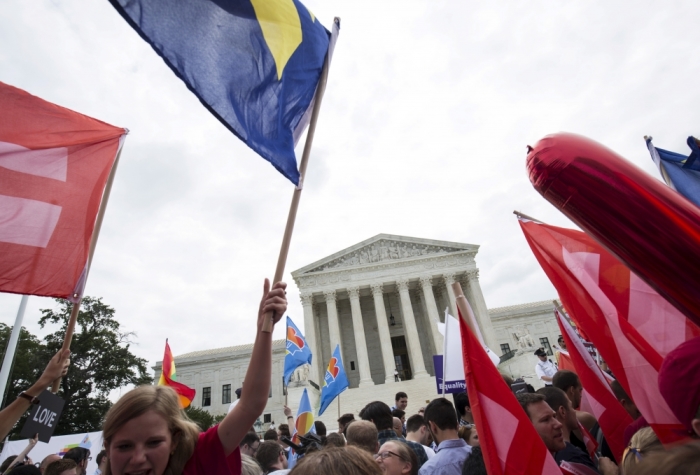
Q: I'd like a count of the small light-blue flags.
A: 3